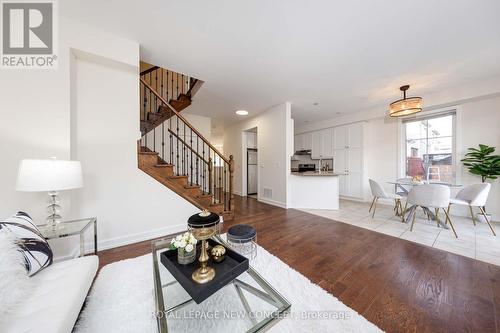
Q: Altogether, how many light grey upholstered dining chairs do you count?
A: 4